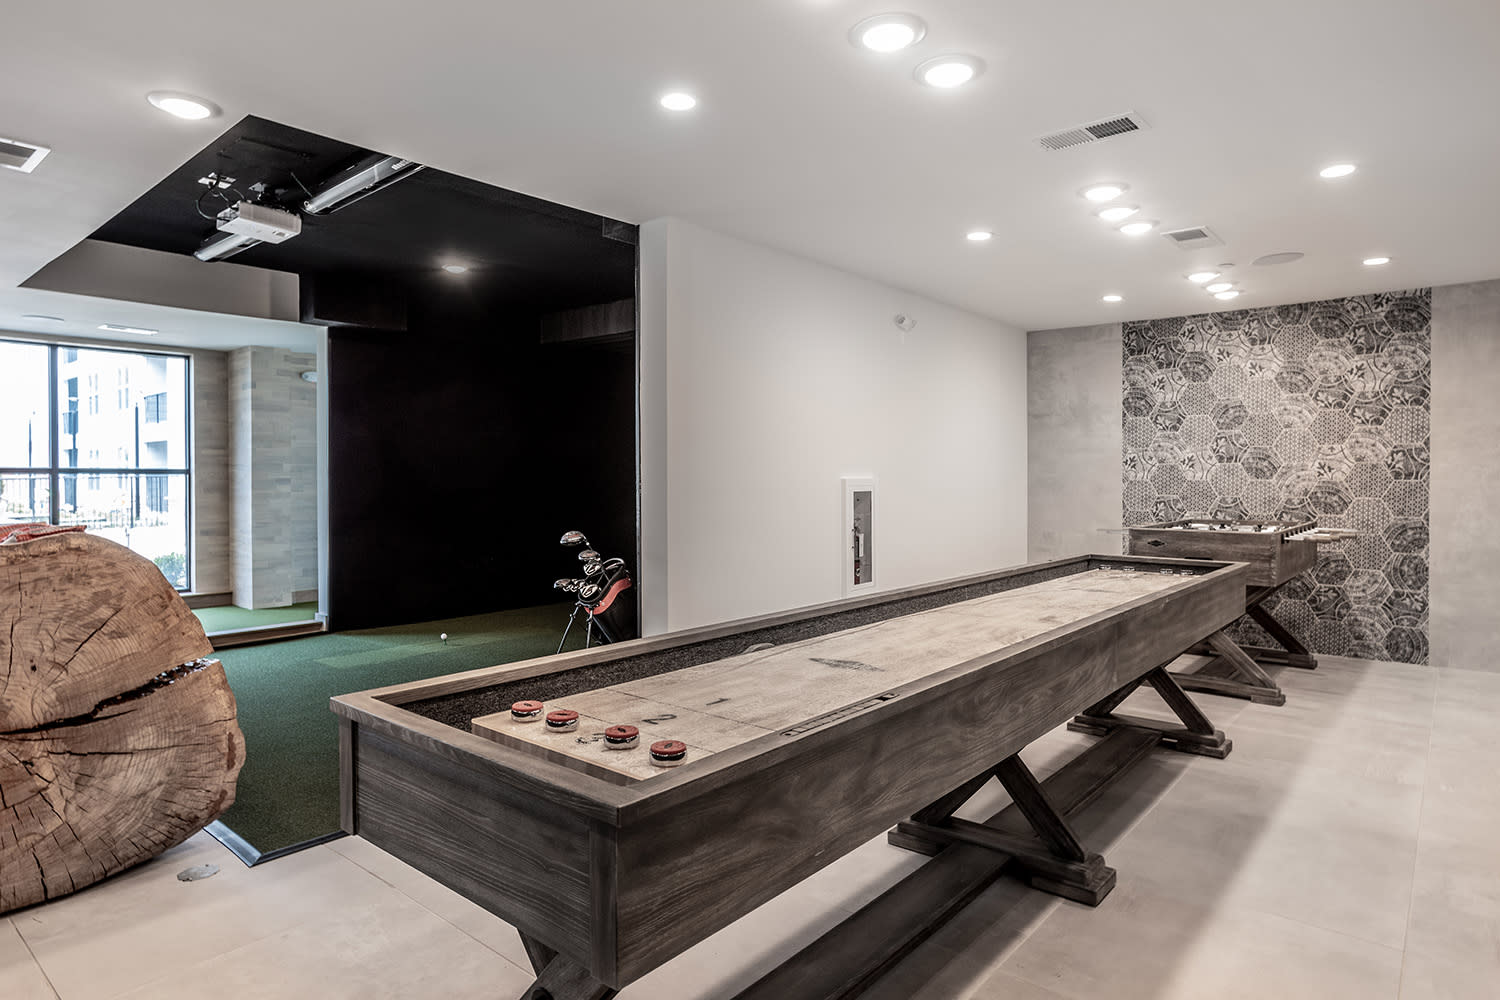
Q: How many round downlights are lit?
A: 15